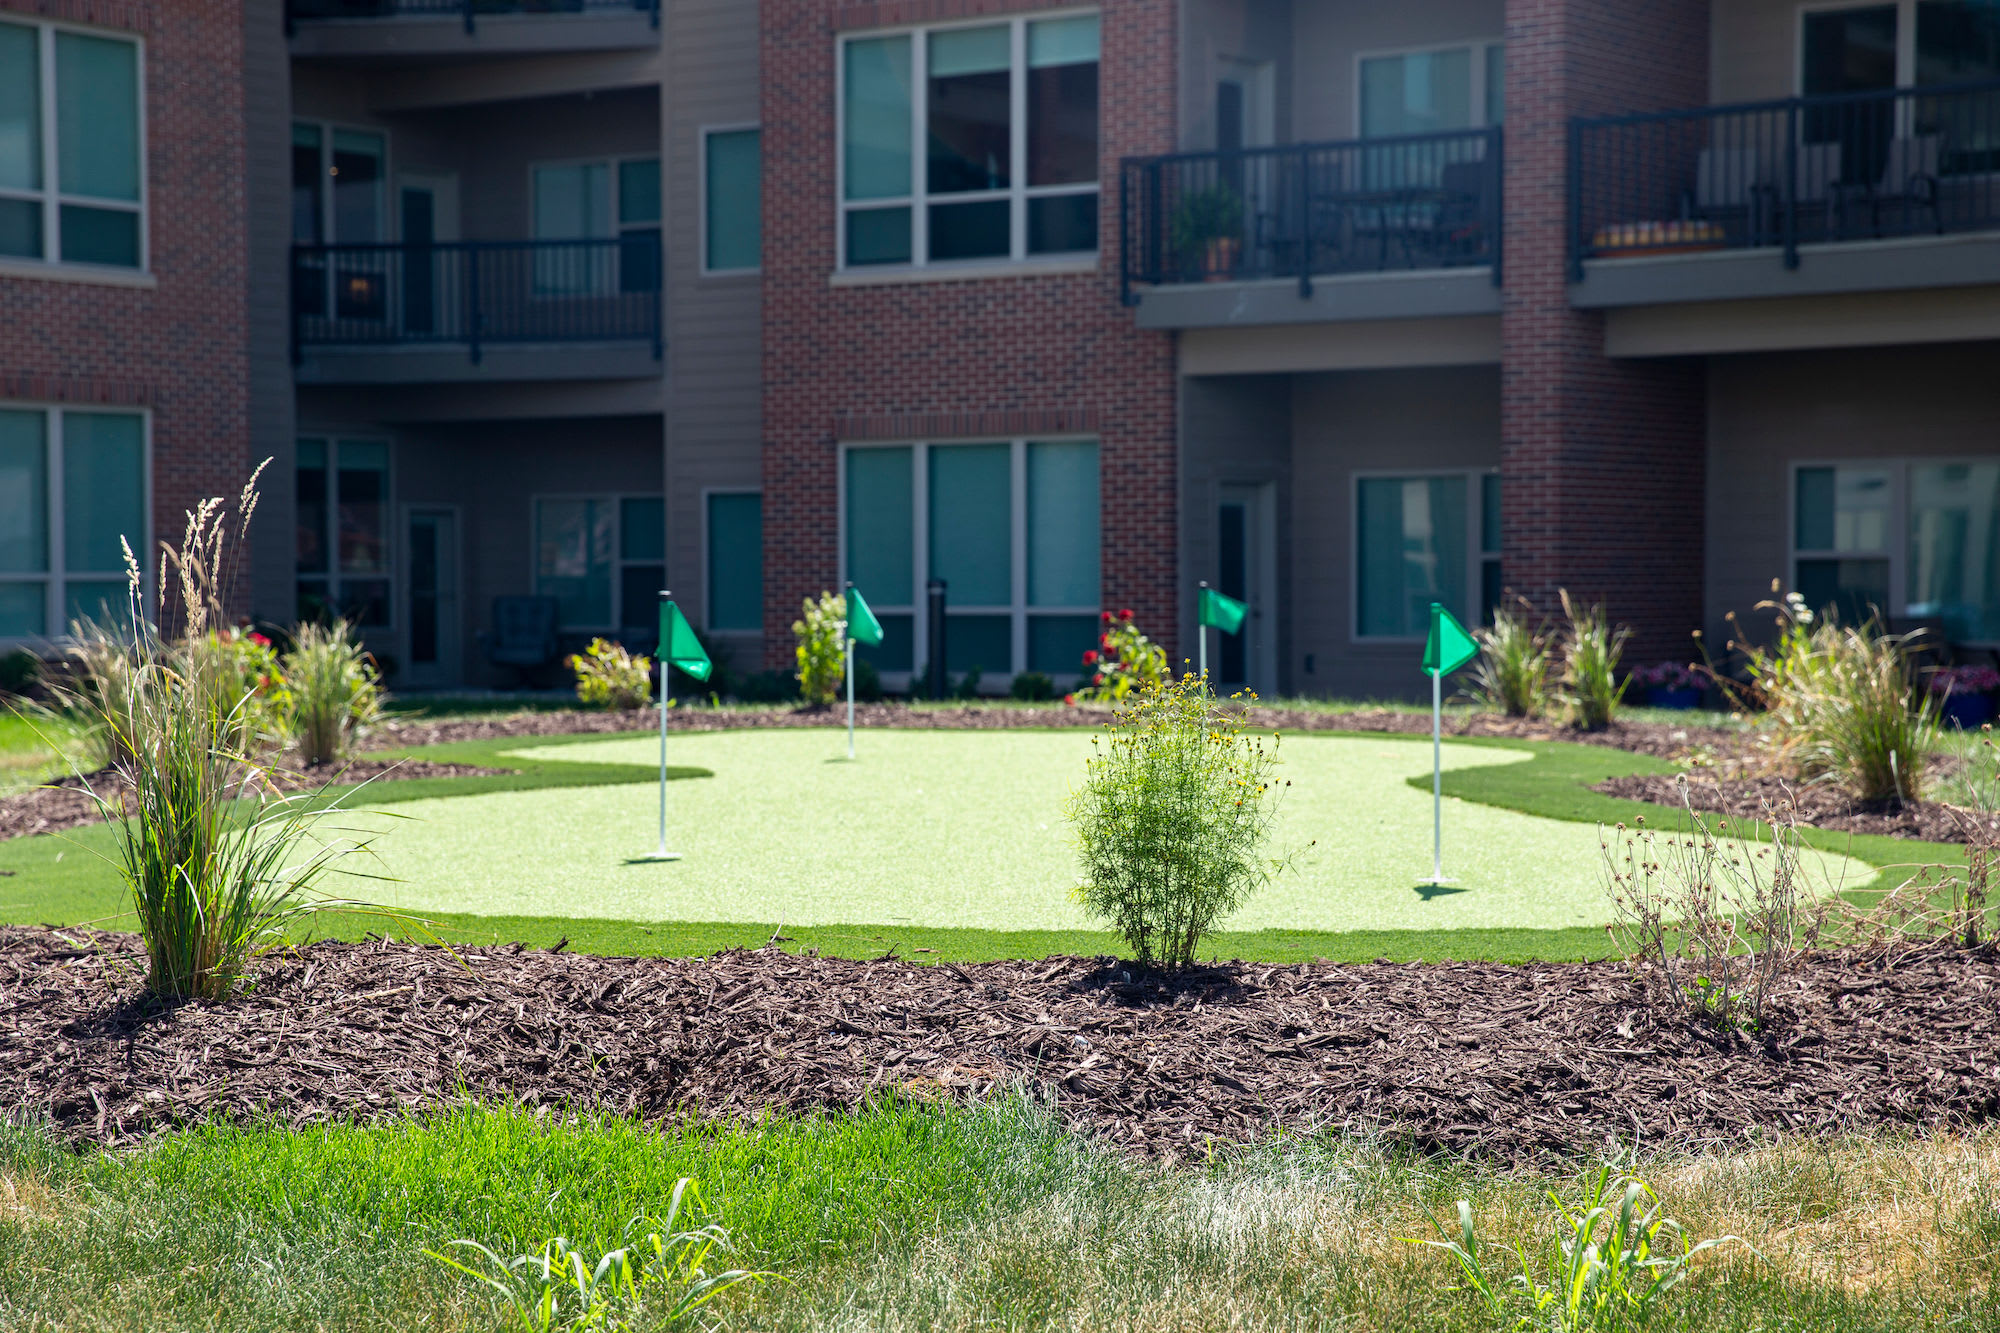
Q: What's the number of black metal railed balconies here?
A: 4